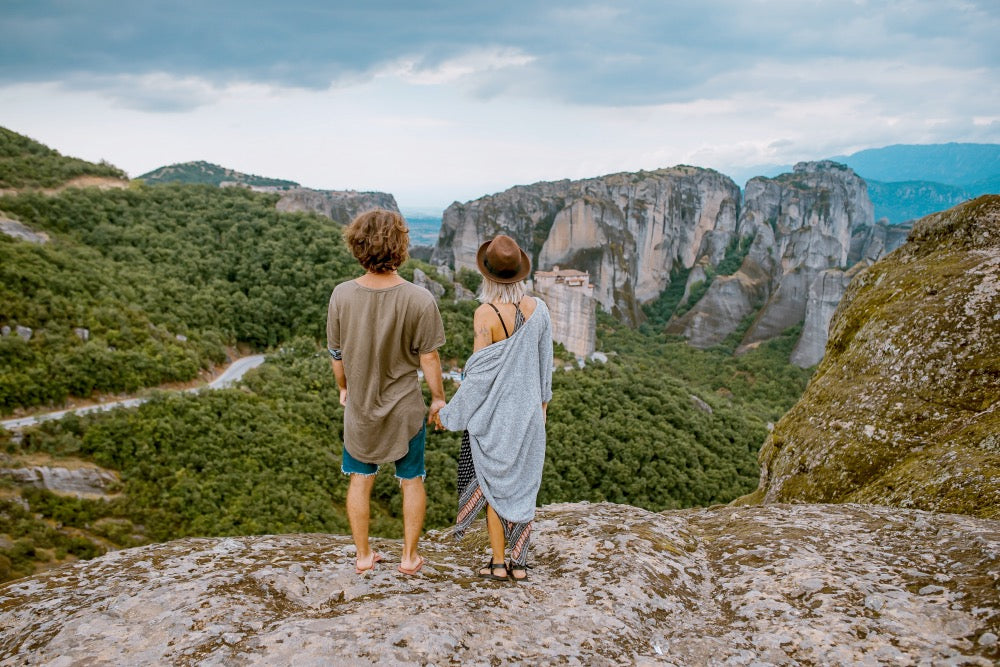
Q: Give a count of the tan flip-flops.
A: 2